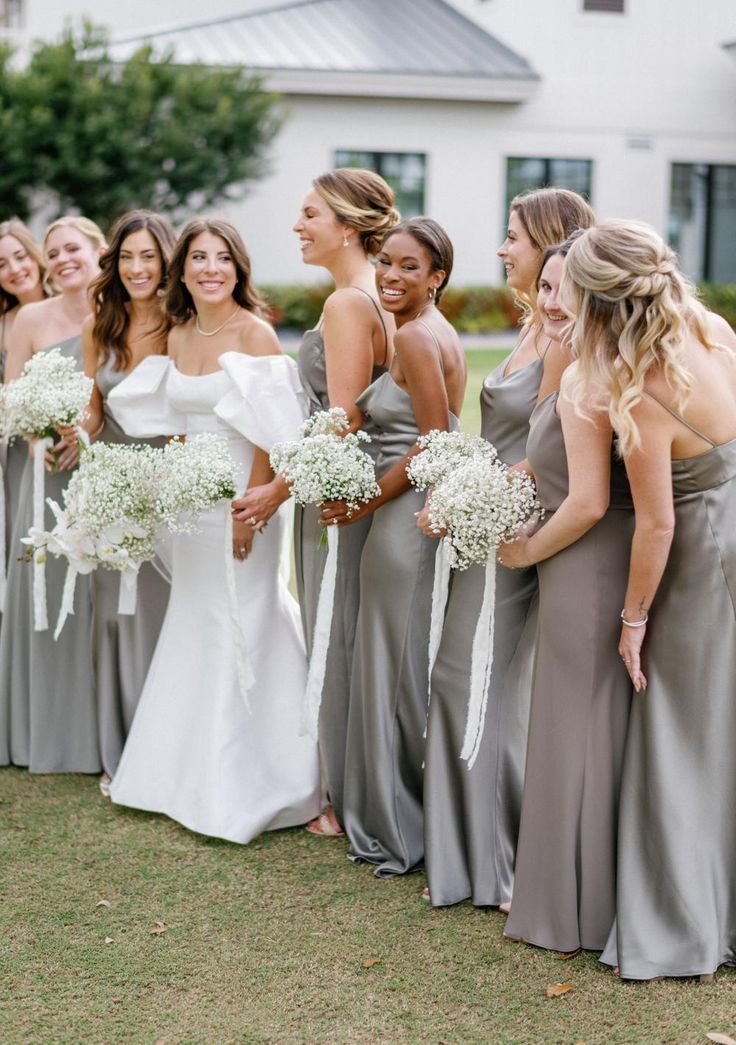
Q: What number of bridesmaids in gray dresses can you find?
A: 8